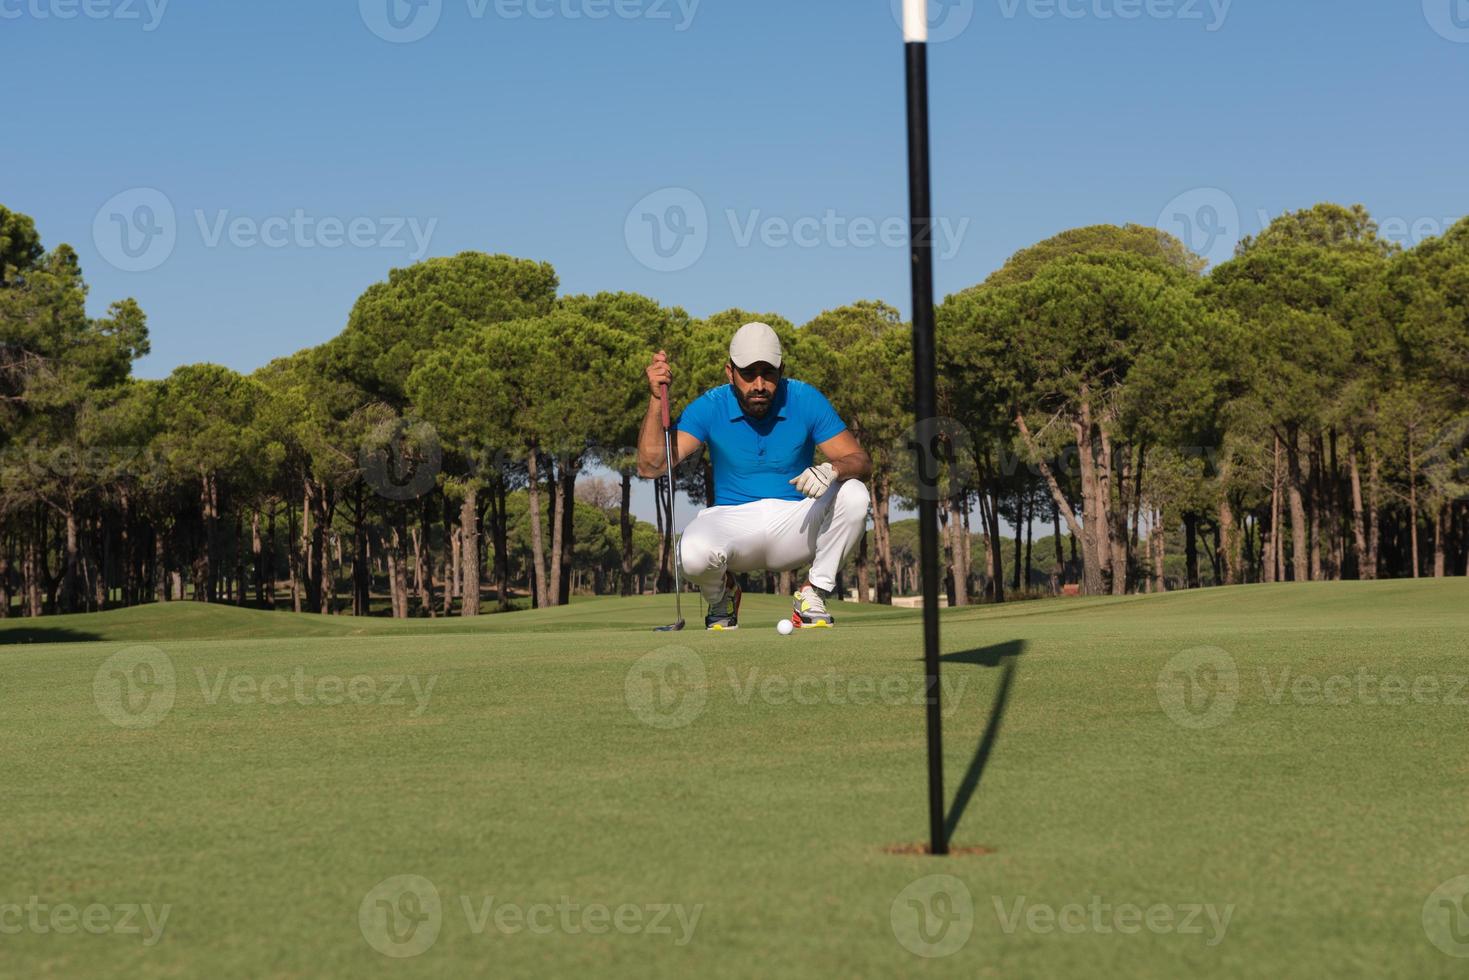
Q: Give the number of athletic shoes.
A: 2